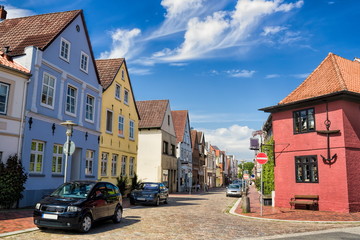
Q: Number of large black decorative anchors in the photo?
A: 1